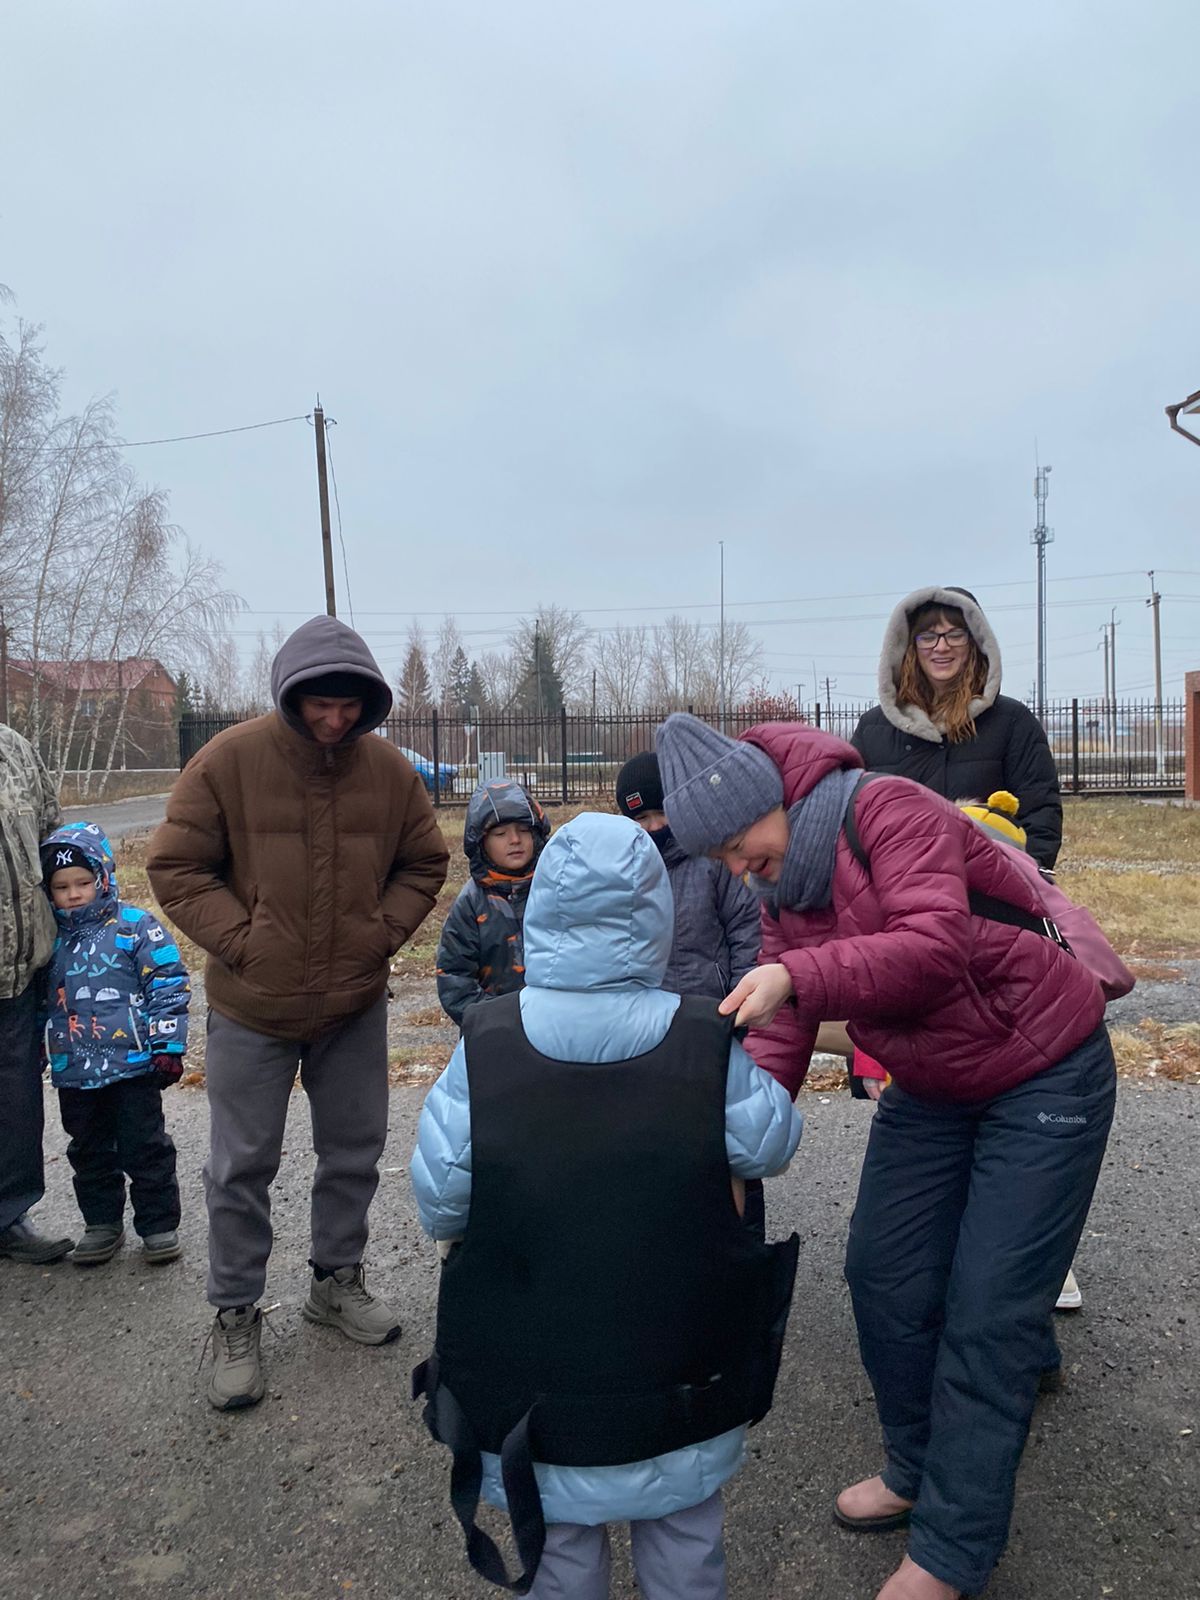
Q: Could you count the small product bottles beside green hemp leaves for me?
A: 0